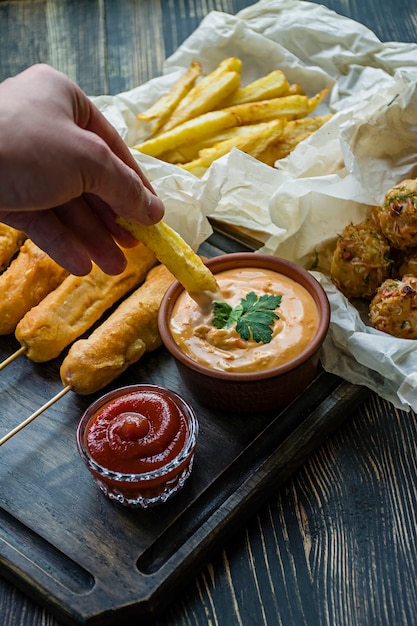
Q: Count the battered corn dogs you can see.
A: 4